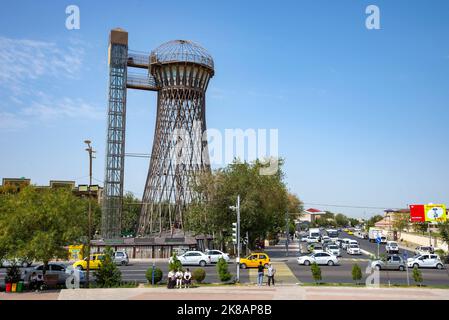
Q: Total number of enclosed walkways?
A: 2